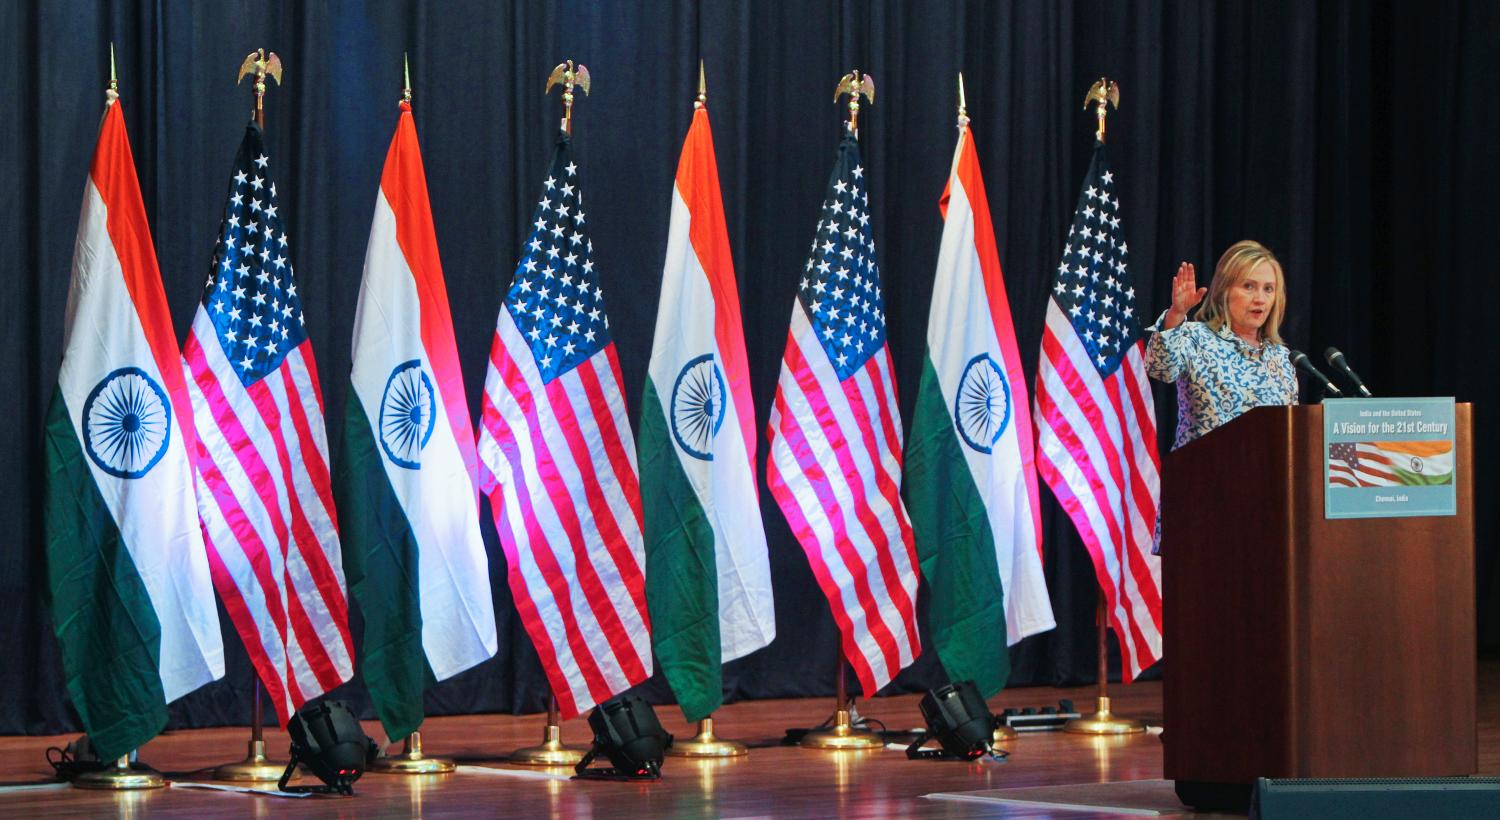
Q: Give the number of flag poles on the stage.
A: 8